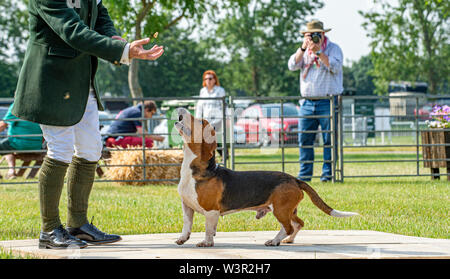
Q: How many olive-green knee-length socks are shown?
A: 2